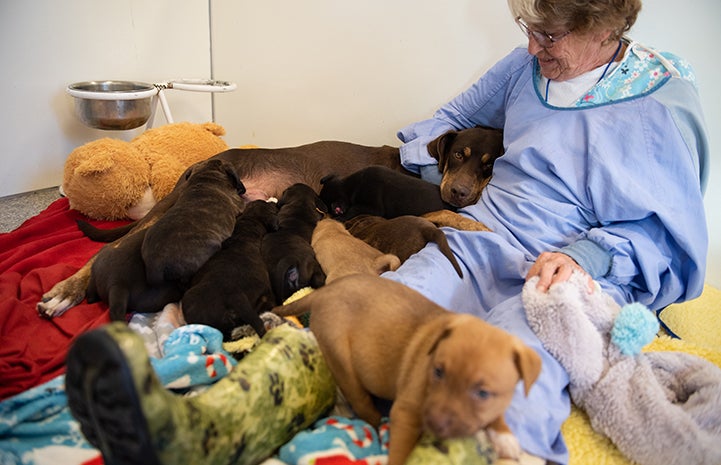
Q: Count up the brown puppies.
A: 3